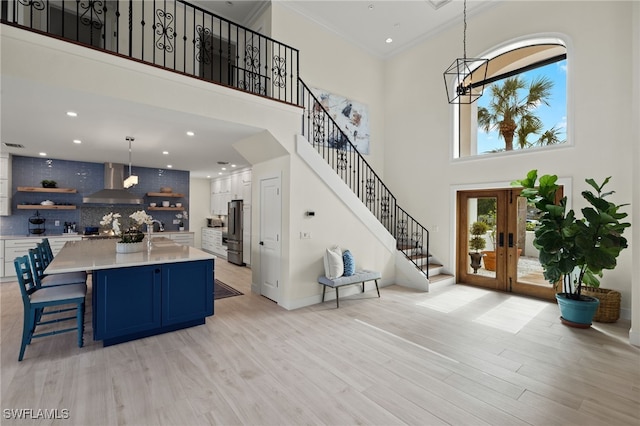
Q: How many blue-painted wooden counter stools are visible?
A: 4